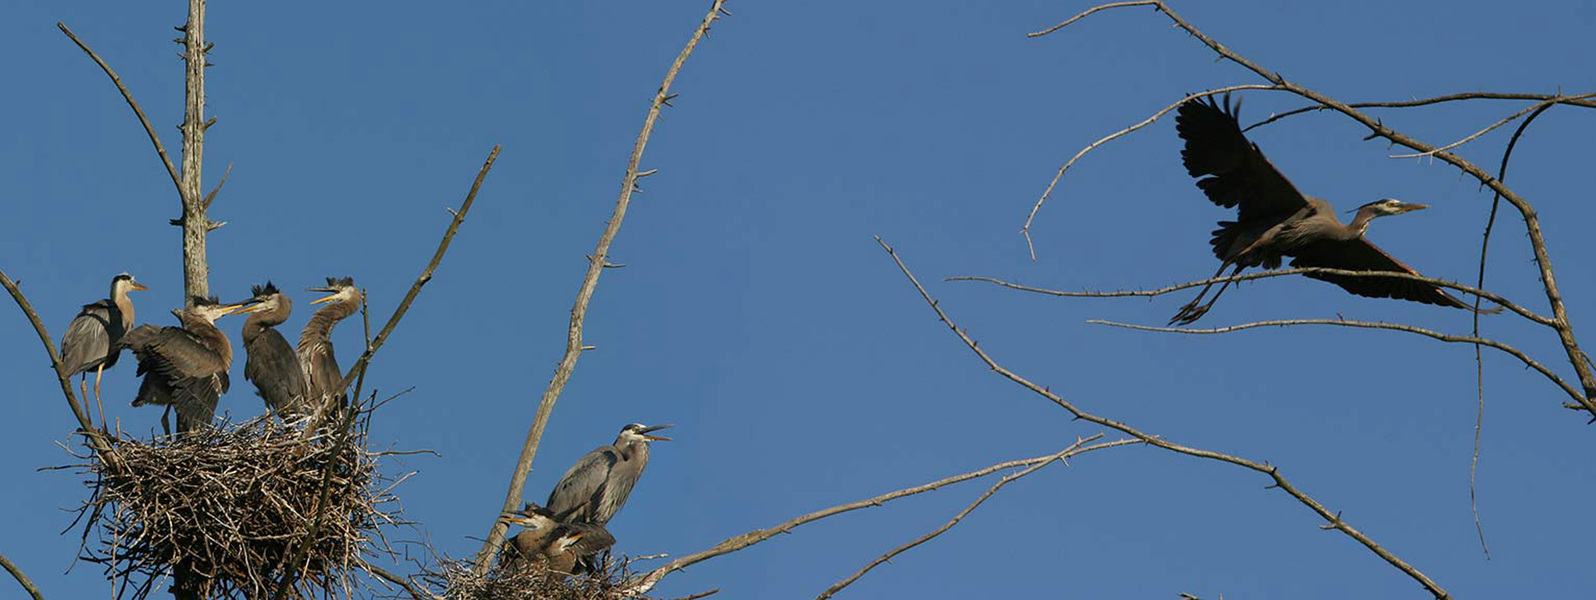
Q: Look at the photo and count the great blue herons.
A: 8